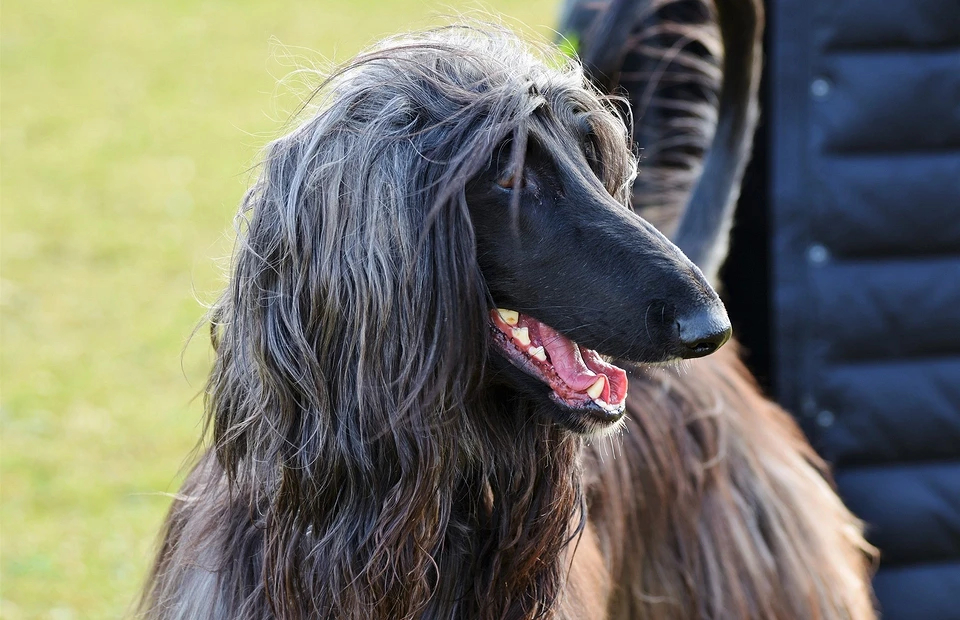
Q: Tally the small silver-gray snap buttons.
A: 3